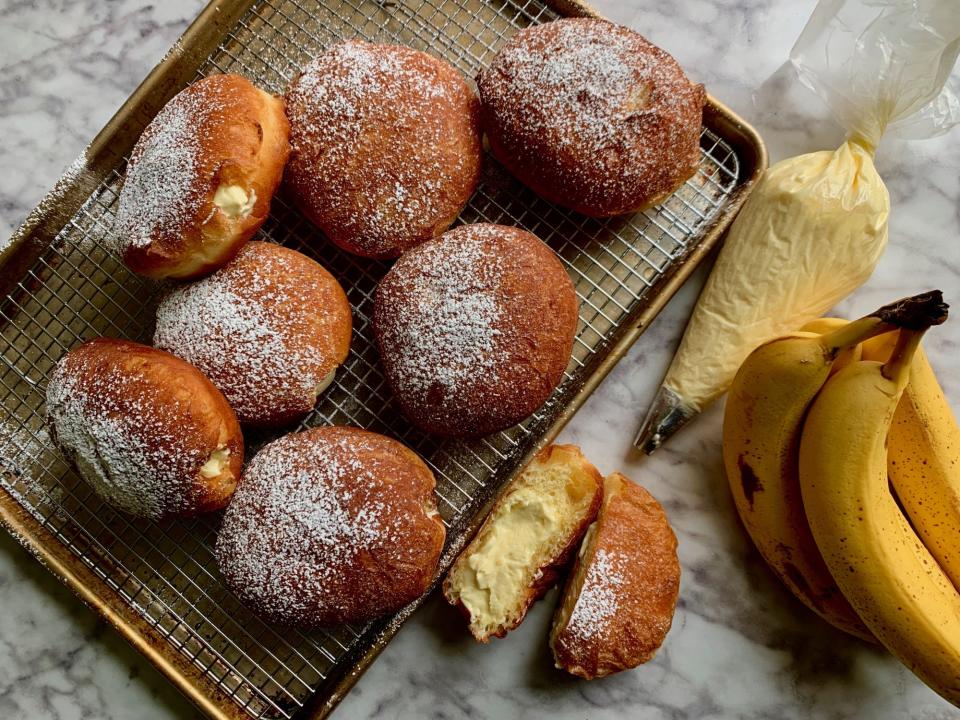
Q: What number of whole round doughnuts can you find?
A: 7